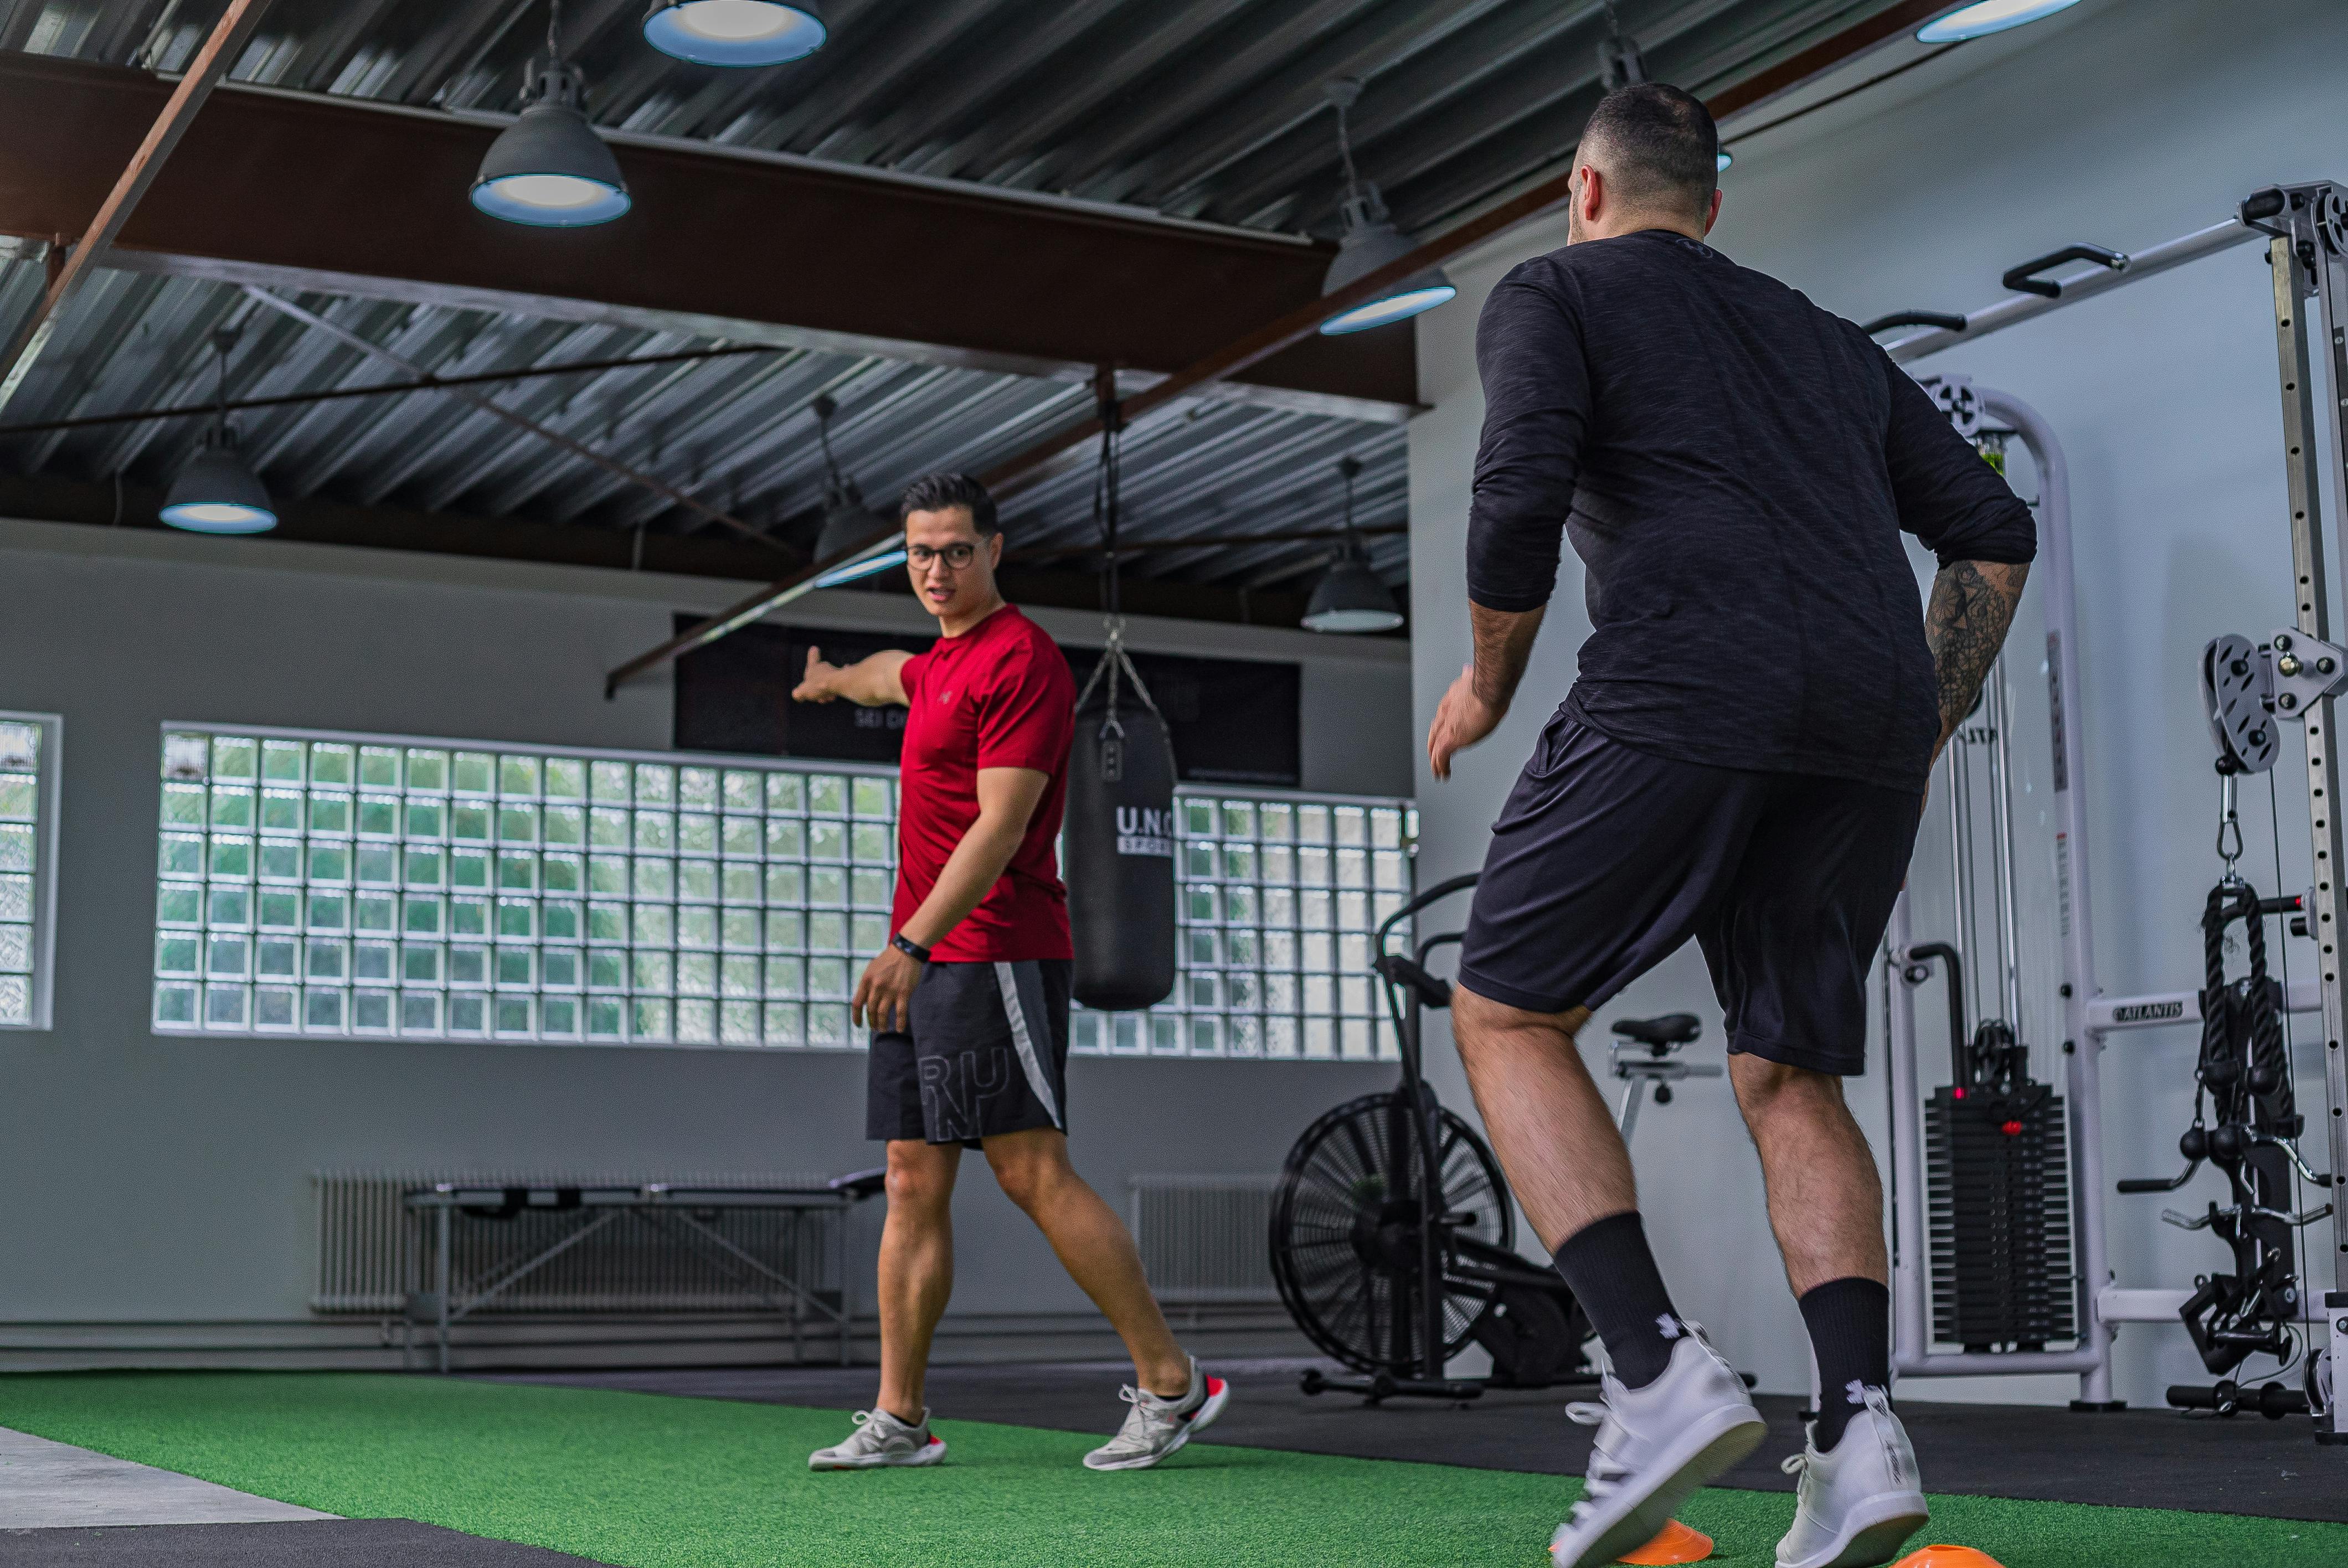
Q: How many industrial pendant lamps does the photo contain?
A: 8